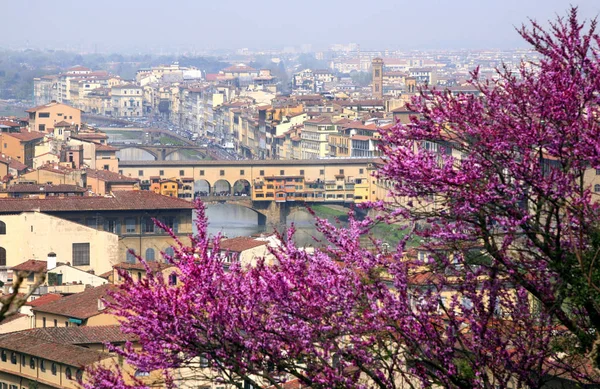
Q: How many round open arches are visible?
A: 3